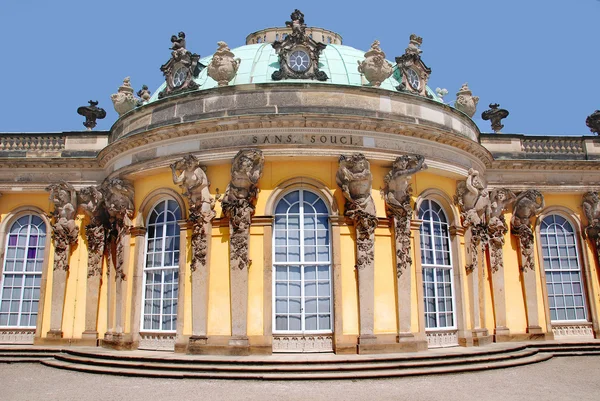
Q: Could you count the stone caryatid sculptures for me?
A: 11